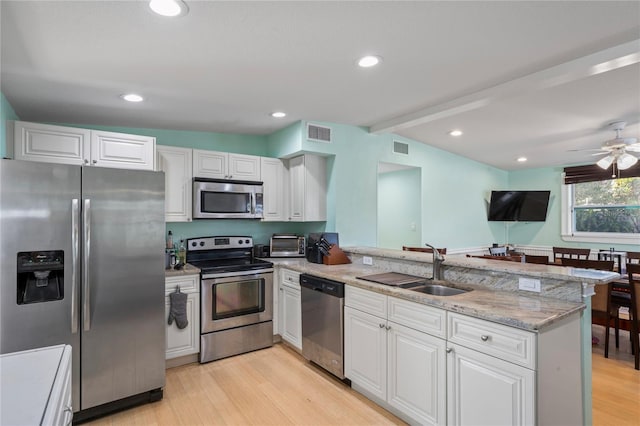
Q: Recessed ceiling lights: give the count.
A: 6